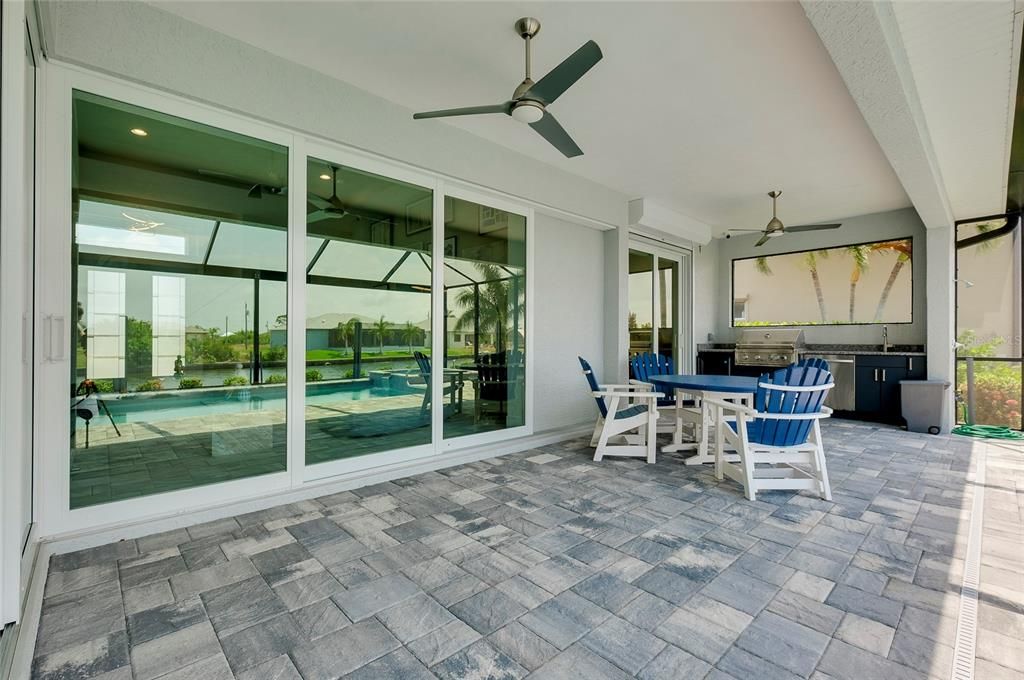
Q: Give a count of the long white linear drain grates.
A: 1